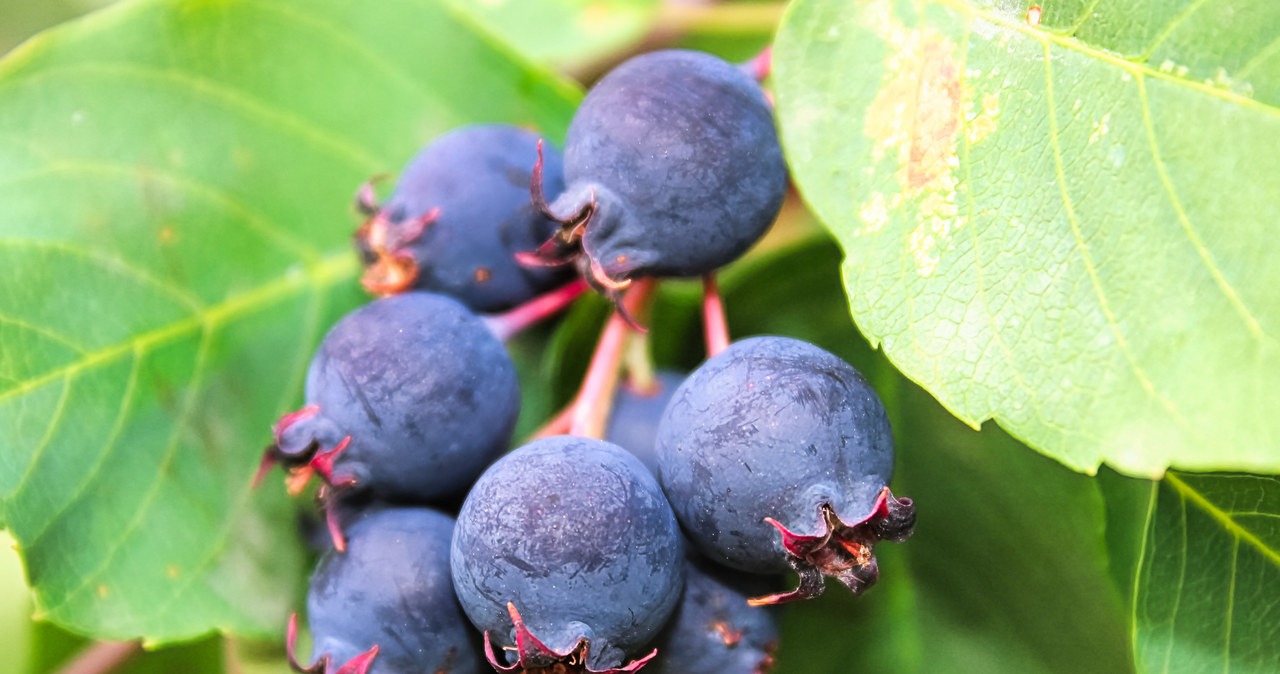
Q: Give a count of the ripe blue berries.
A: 8